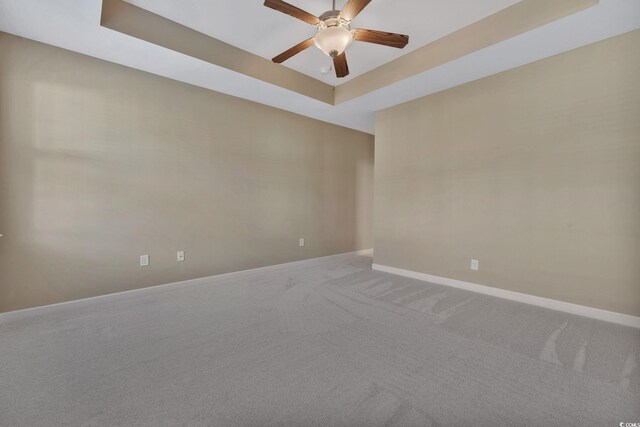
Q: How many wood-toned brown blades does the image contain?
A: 5